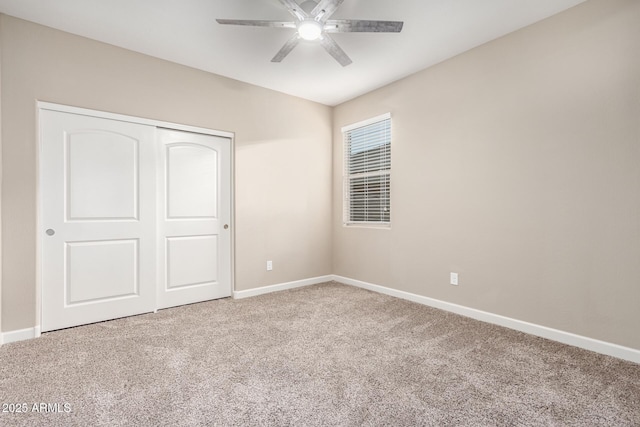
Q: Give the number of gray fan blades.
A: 6